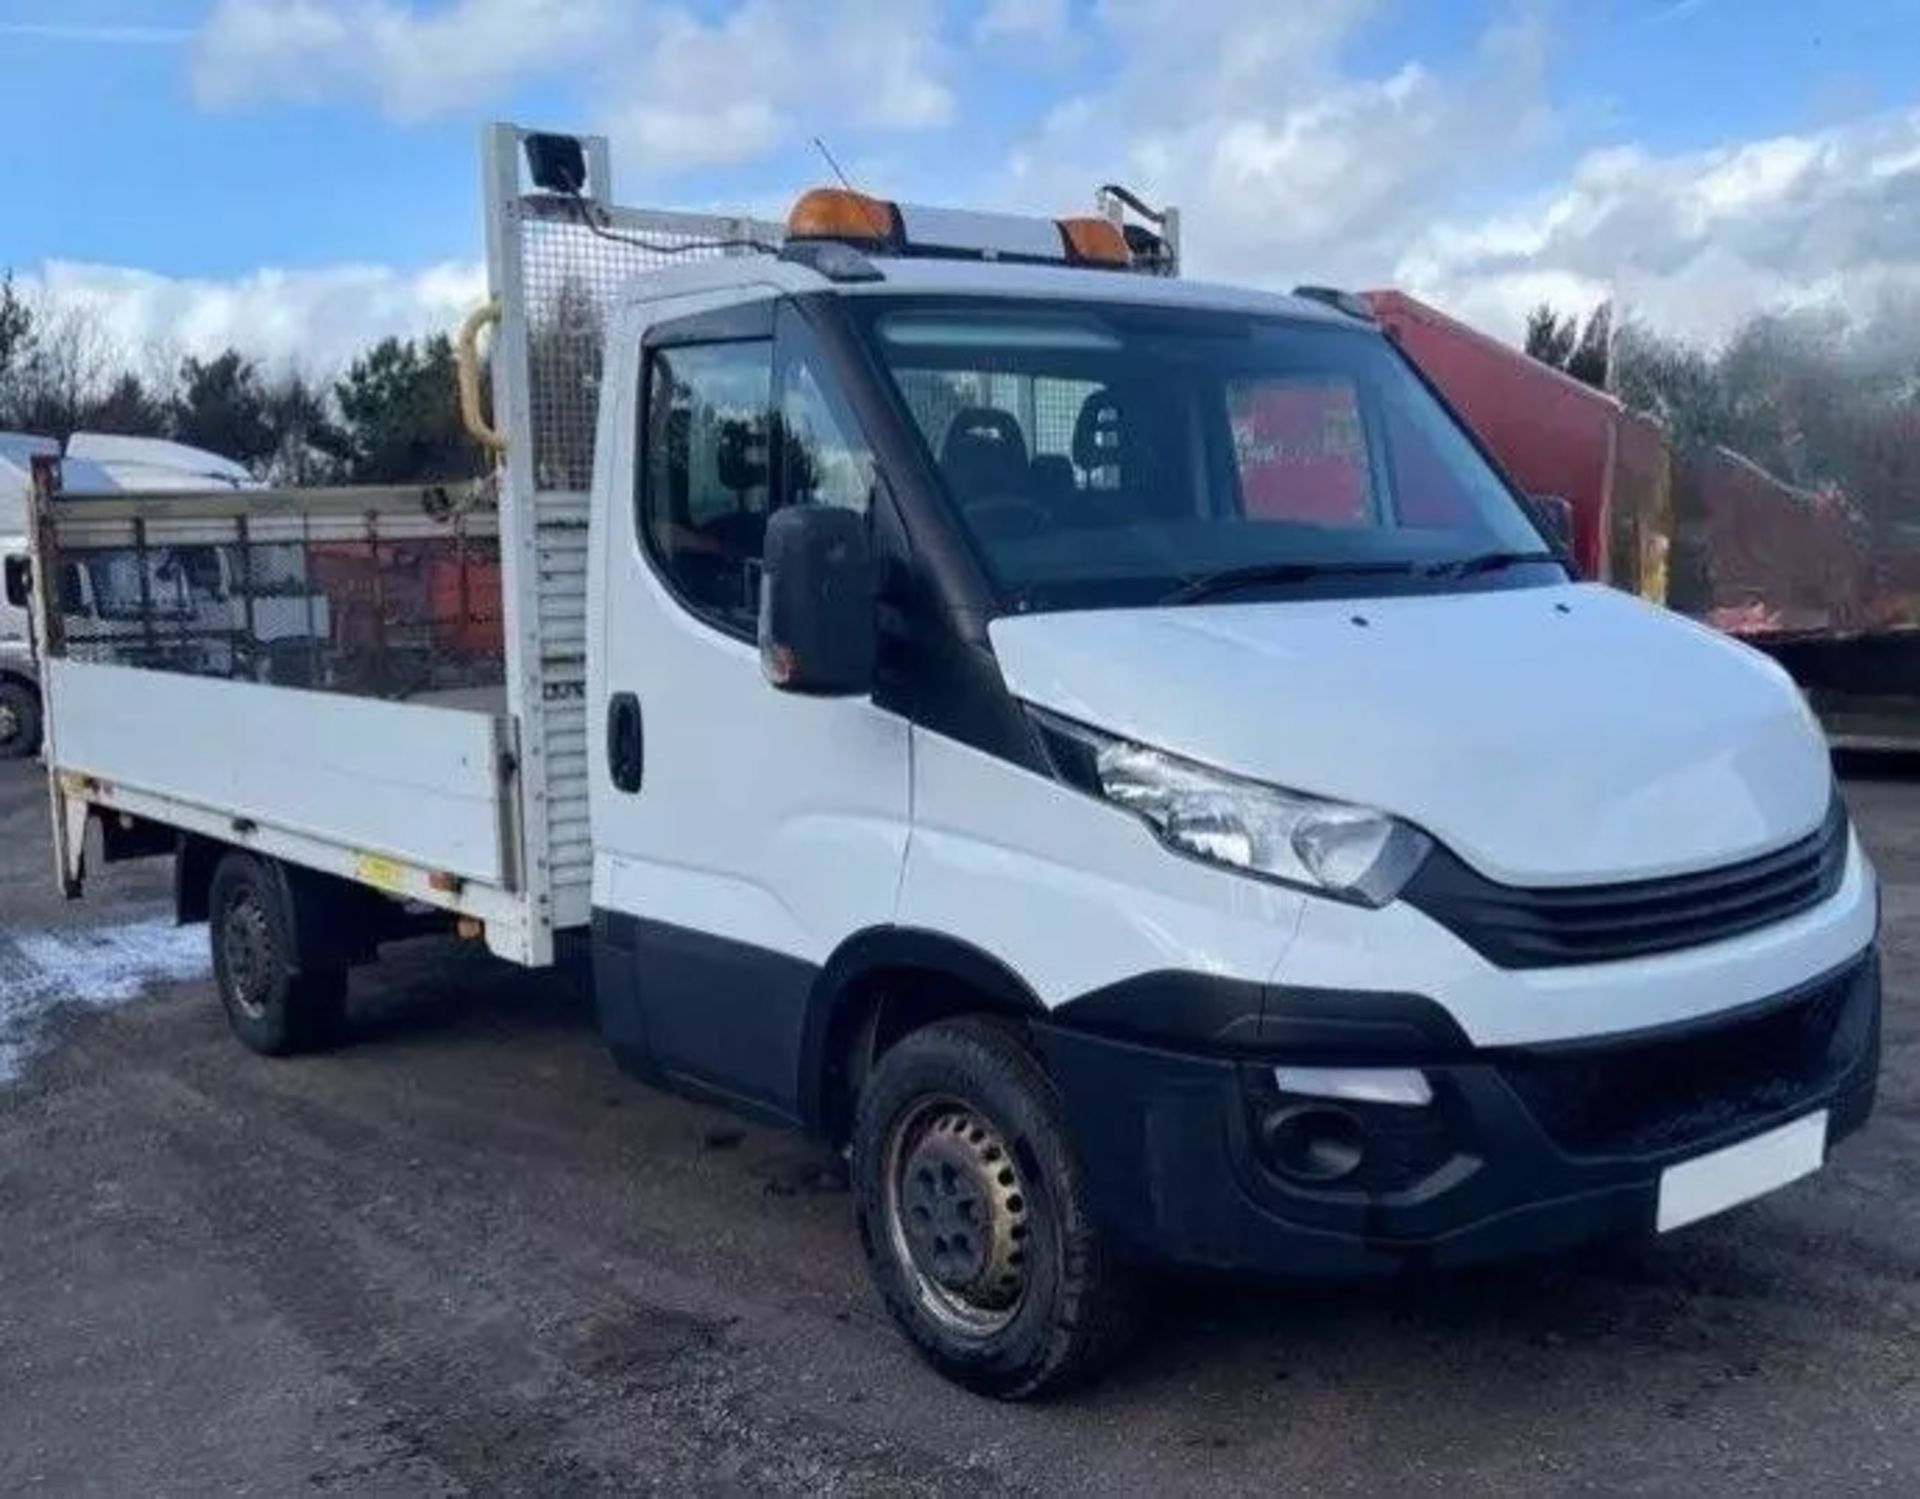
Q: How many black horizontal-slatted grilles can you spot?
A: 1